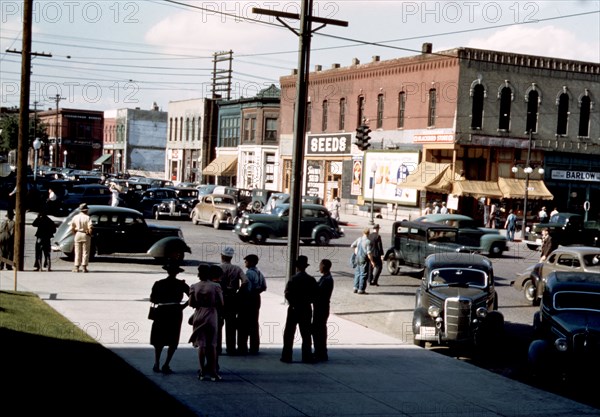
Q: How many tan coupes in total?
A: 2